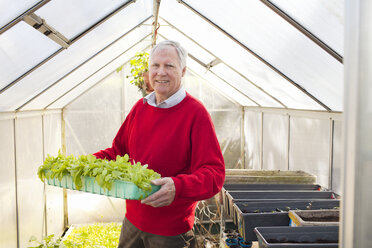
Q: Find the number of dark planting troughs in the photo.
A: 4